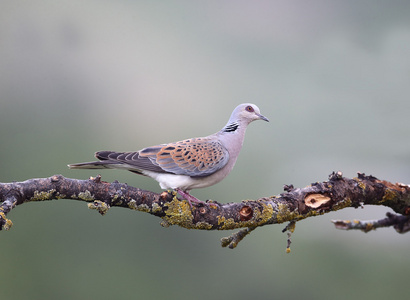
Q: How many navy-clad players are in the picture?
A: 0